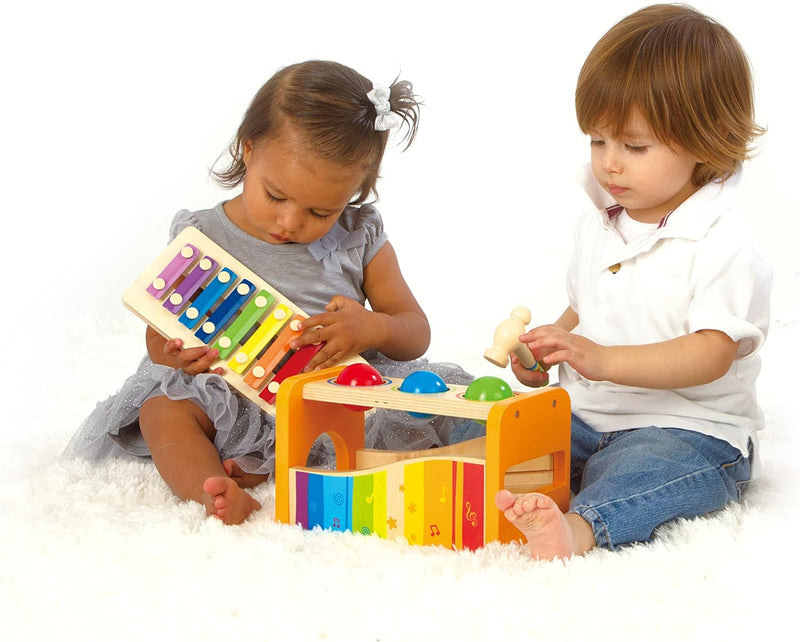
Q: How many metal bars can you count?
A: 8